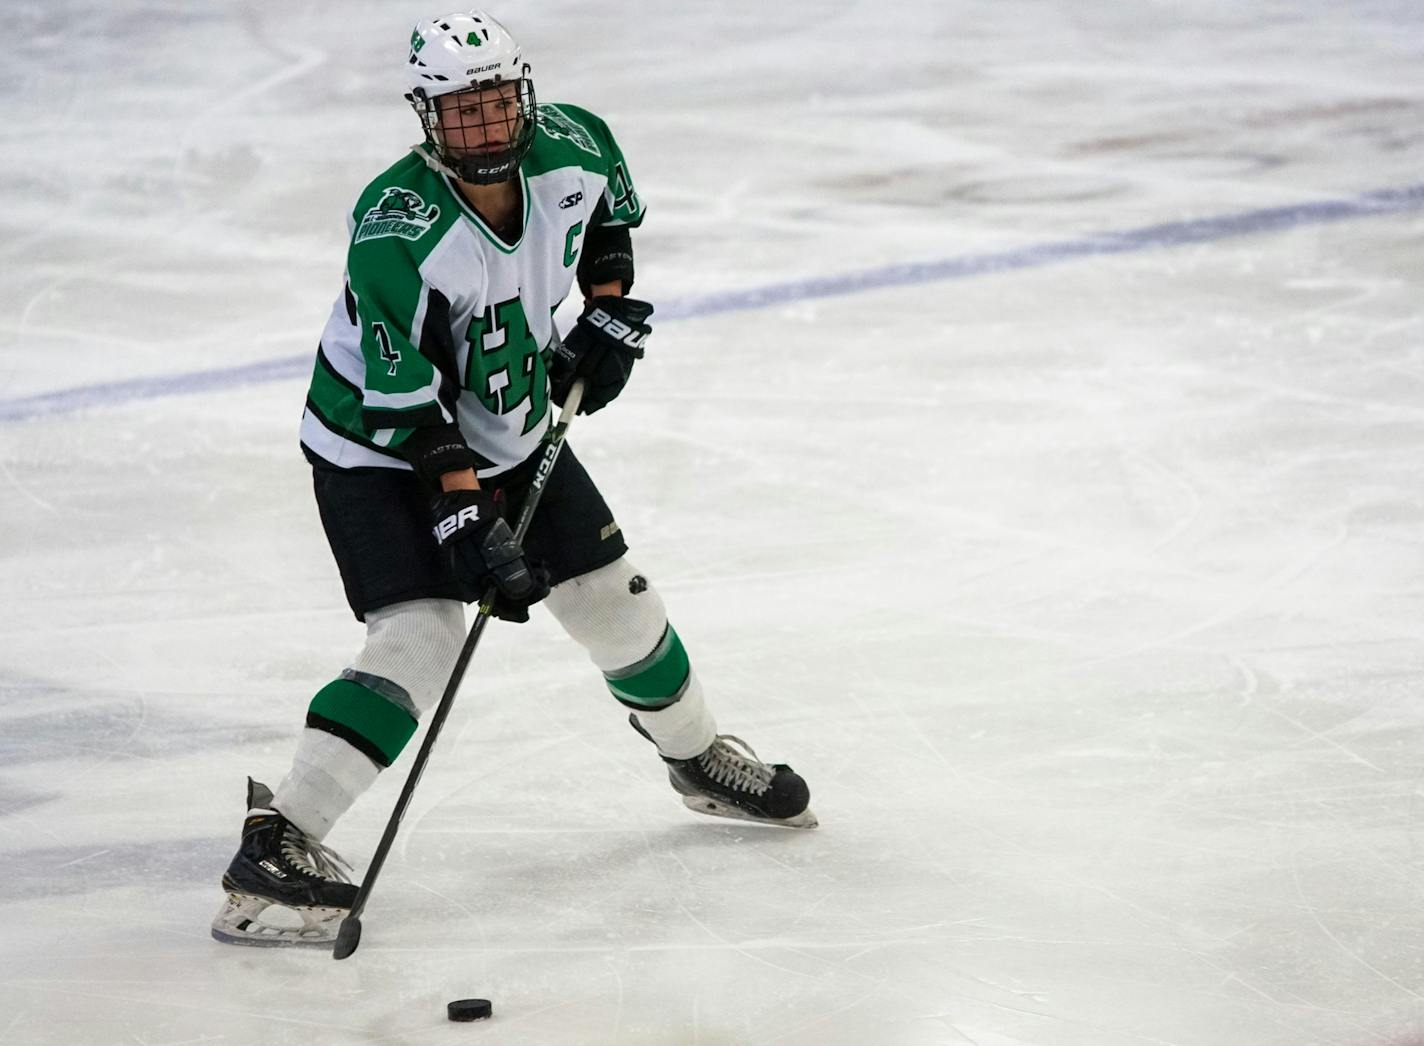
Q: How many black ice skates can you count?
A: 2